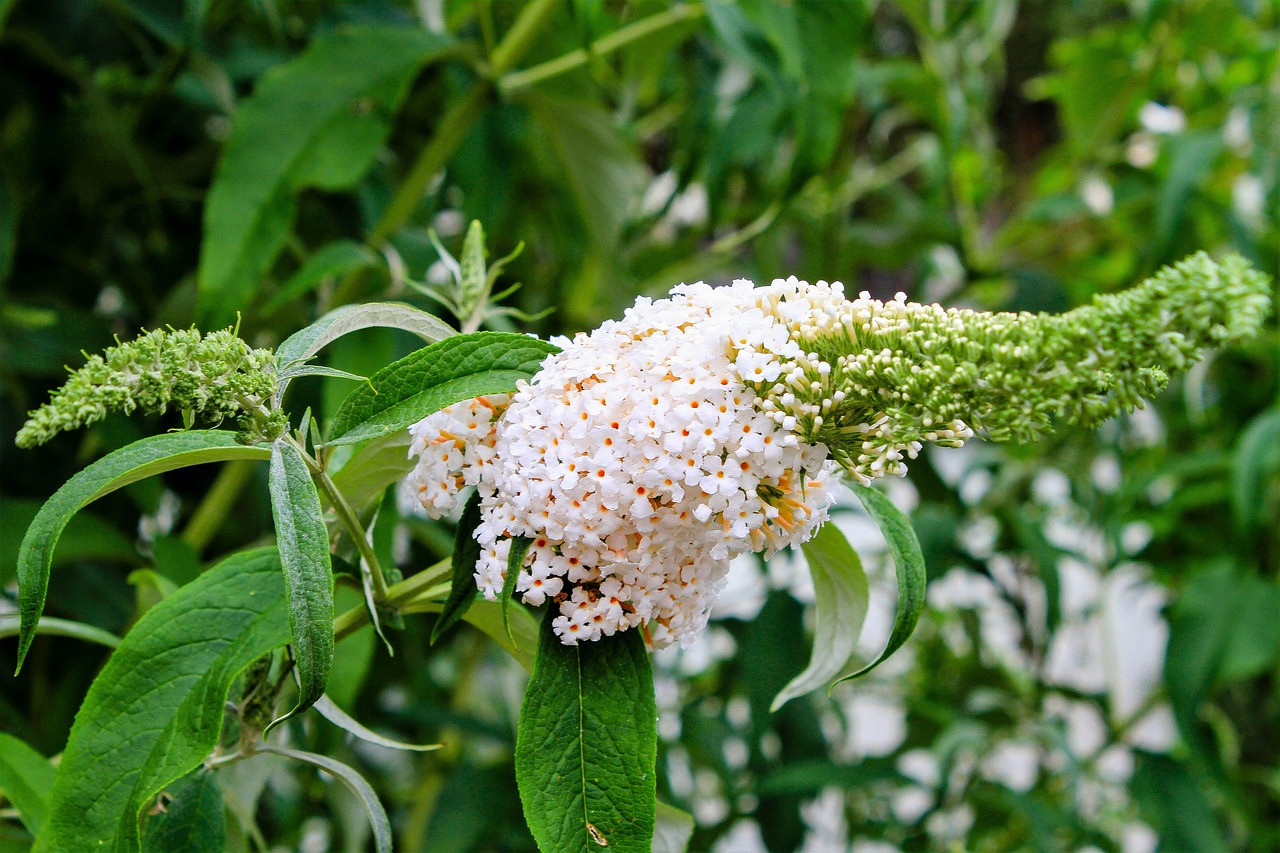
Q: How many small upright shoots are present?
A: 1